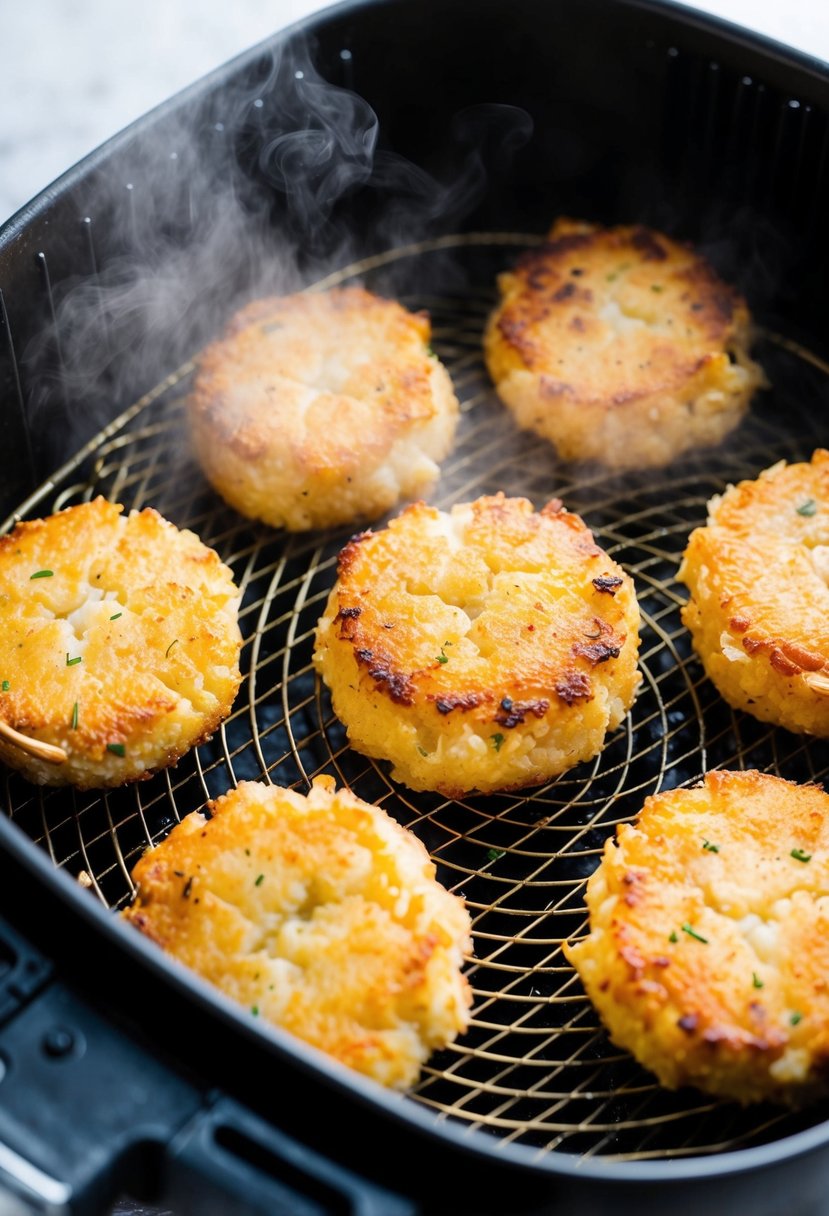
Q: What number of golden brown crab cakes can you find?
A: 7